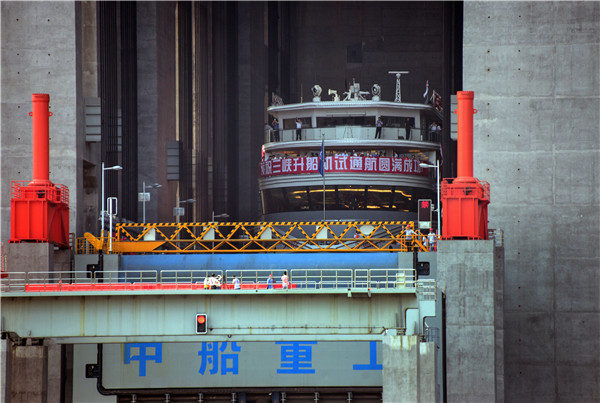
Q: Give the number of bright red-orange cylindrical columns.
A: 2